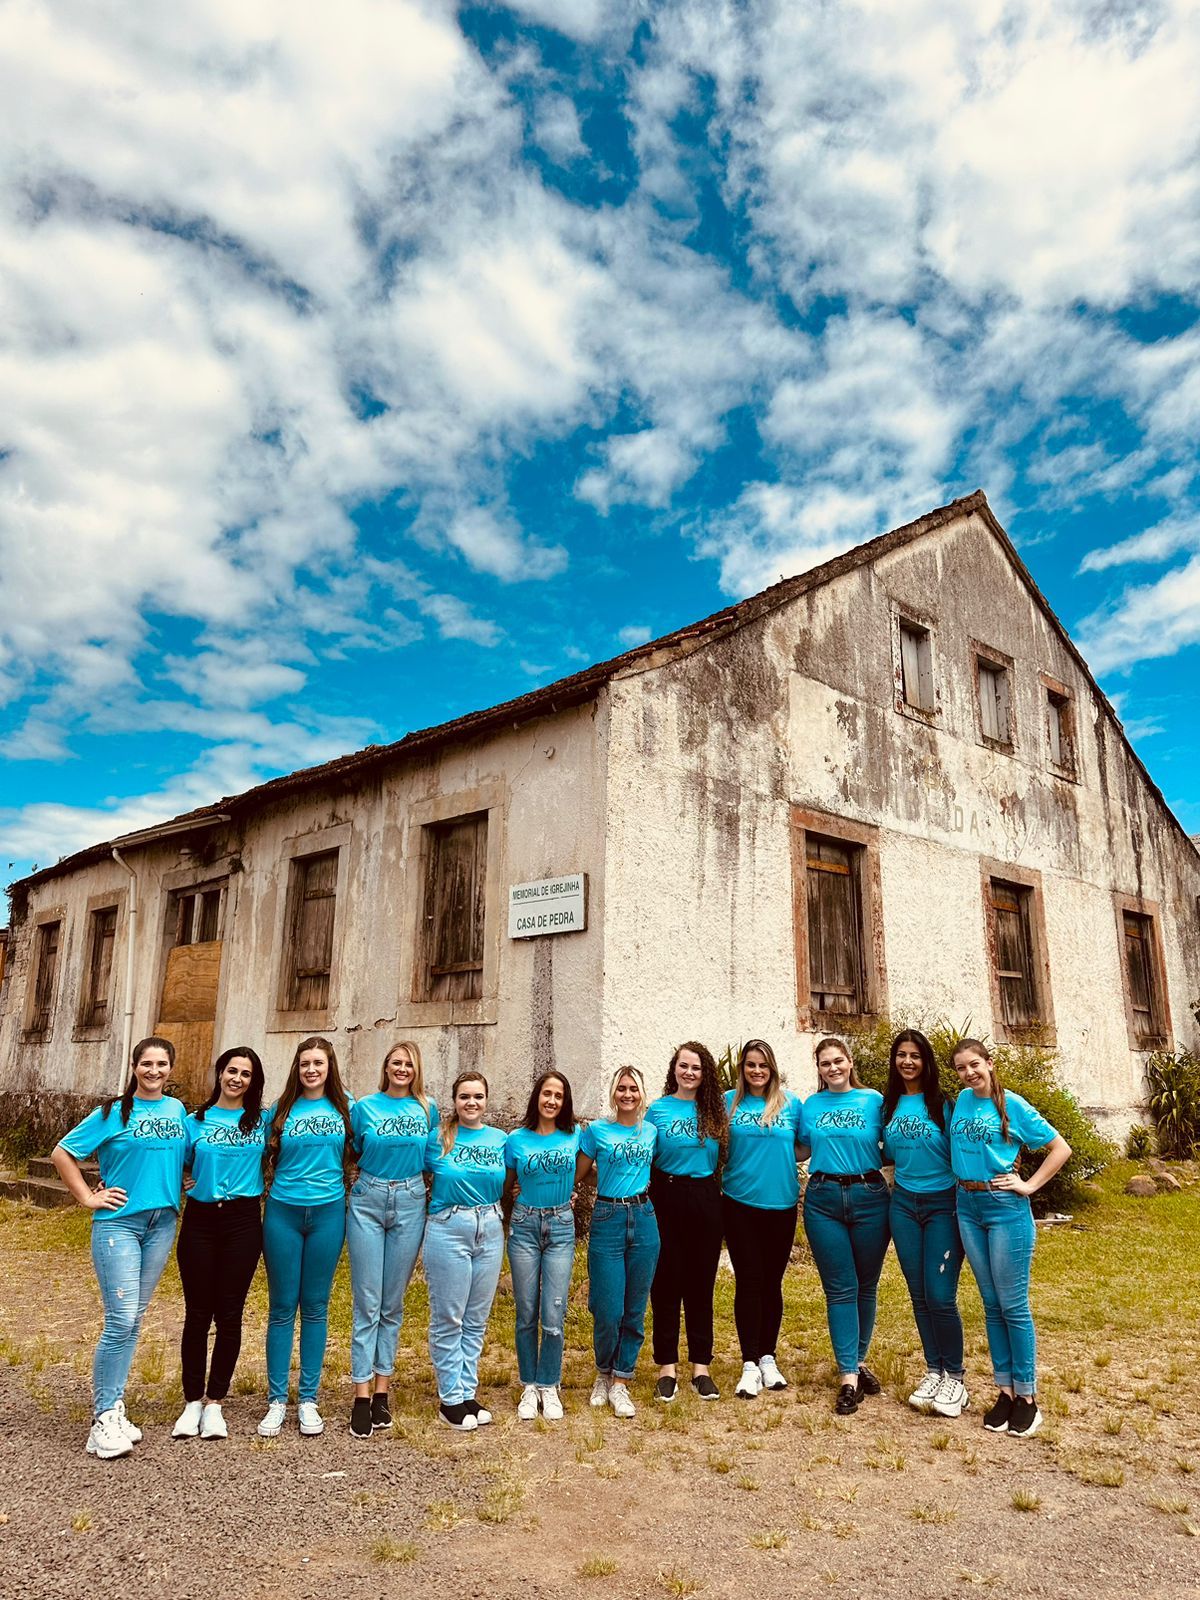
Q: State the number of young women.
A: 12